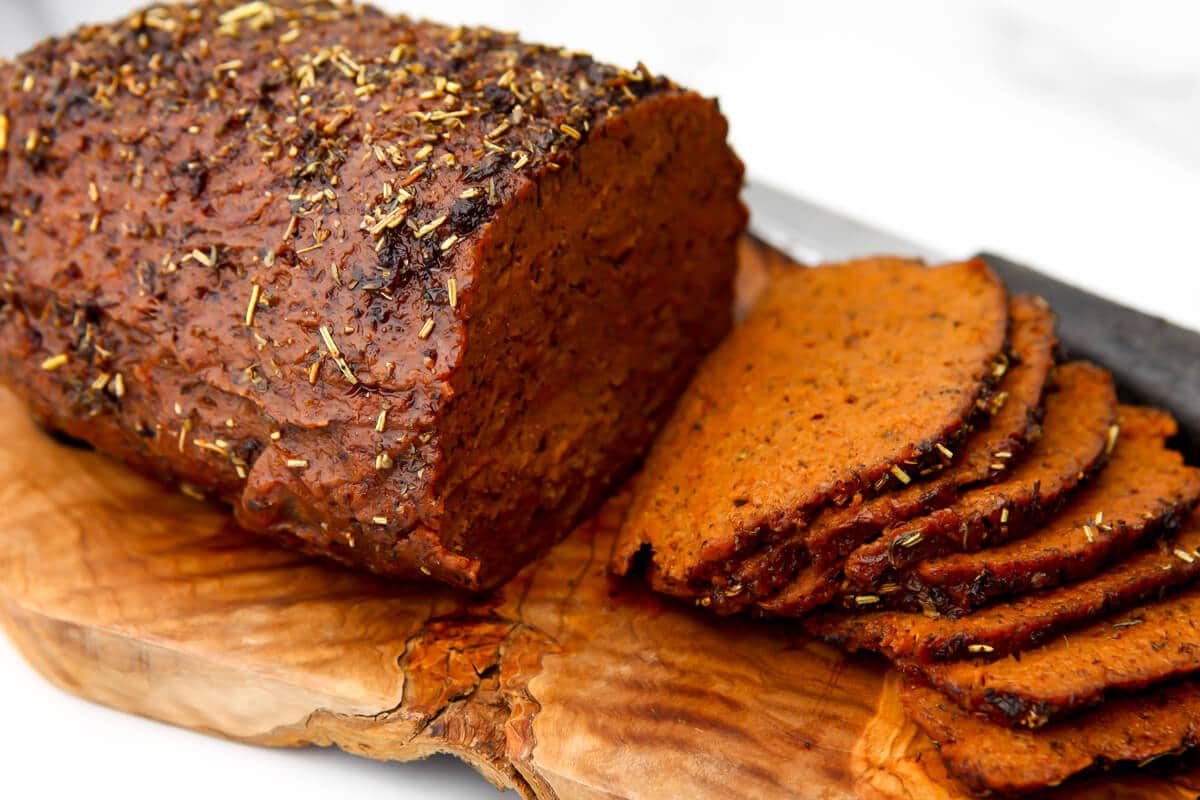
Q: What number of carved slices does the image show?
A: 7